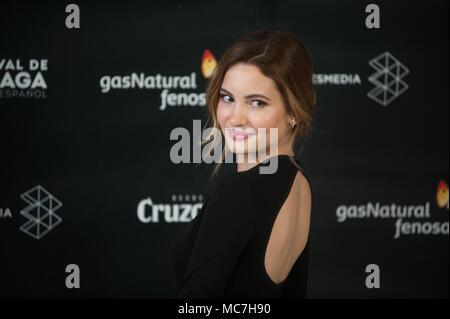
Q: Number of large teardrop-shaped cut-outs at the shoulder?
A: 1